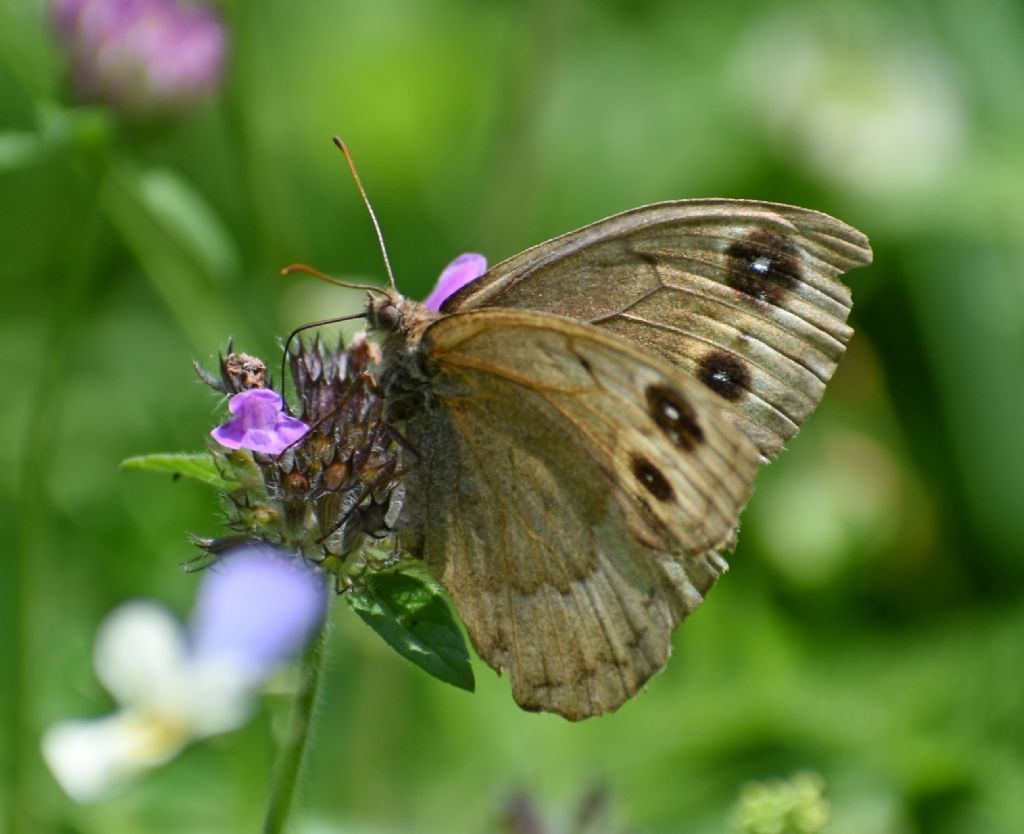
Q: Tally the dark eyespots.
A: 4